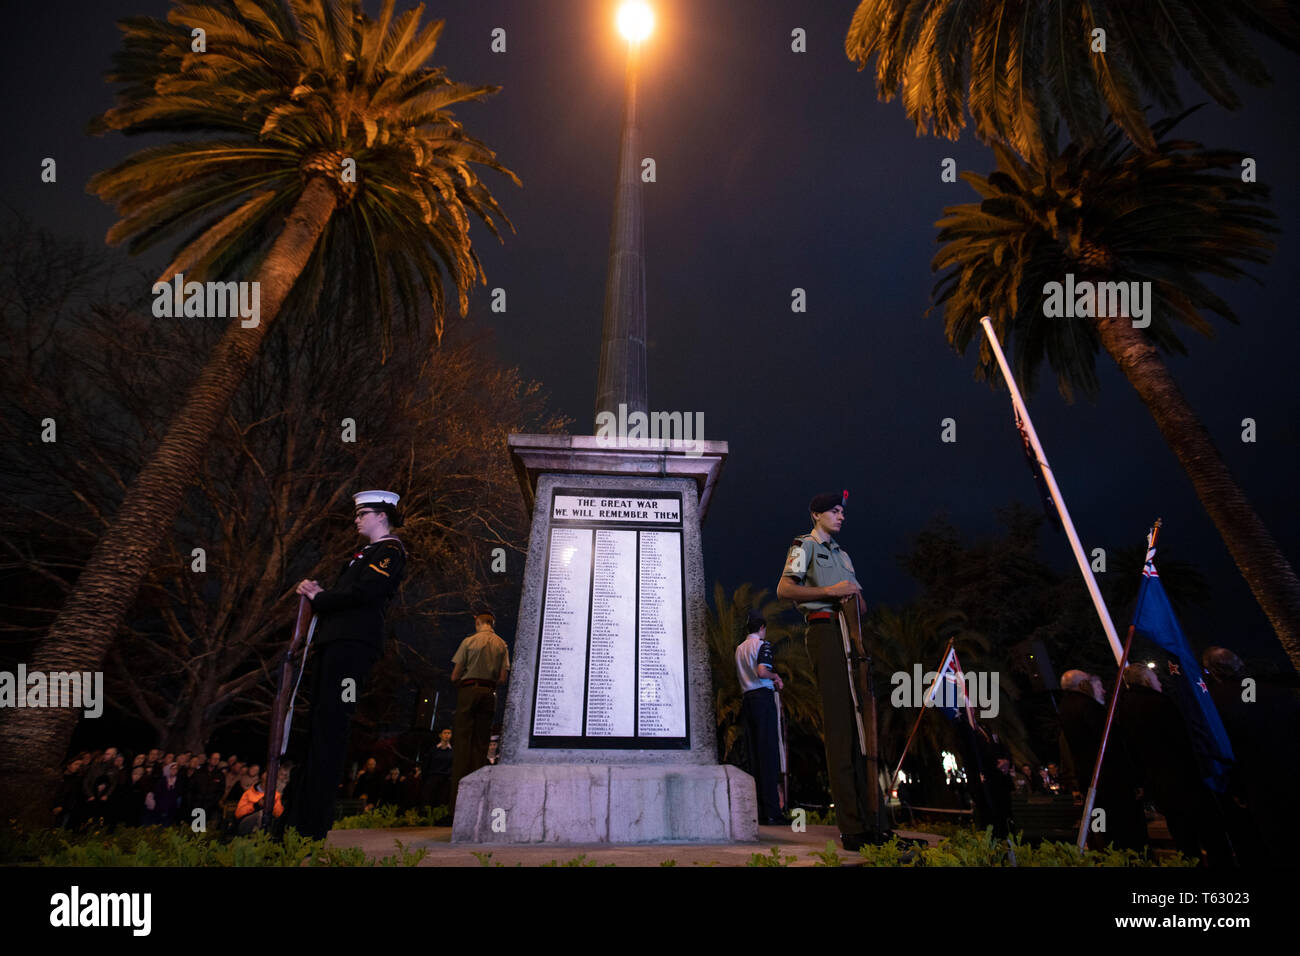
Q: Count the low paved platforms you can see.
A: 1